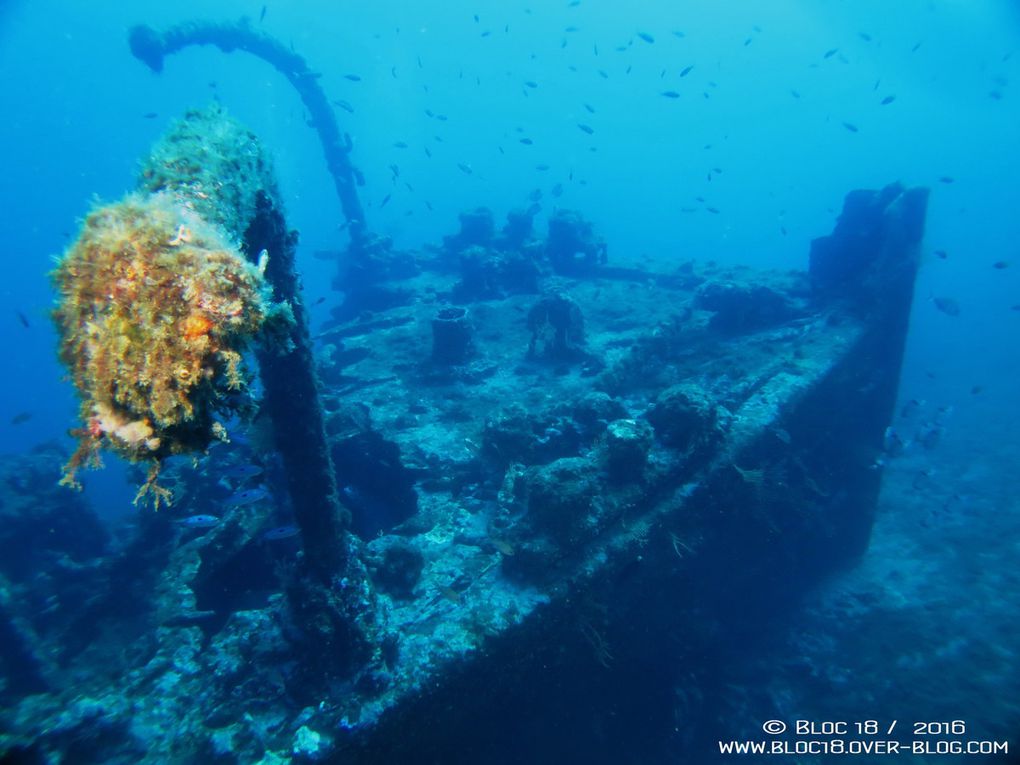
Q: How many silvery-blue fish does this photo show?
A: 4